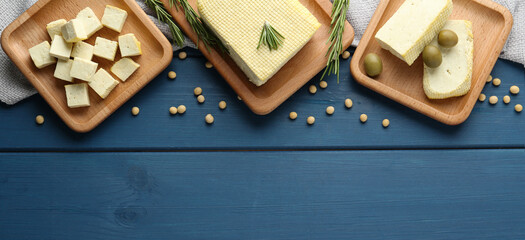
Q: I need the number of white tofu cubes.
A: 14